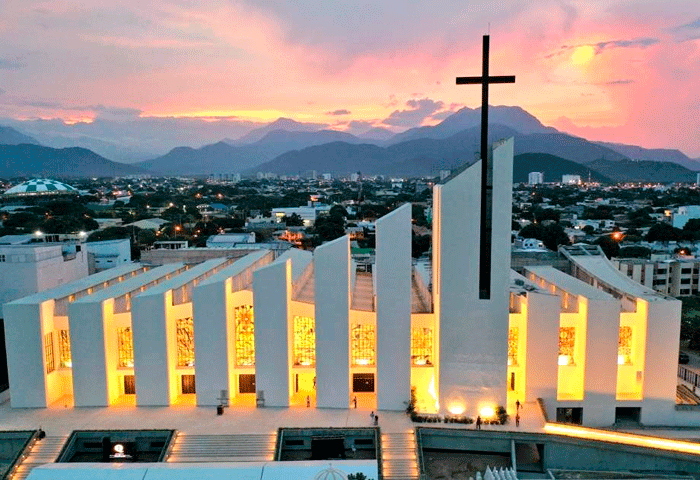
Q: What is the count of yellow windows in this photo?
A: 10